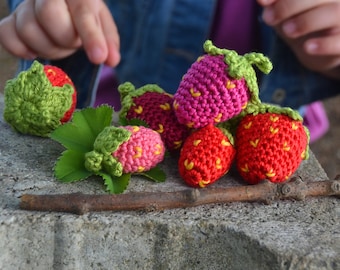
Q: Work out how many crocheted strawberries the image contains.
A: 6